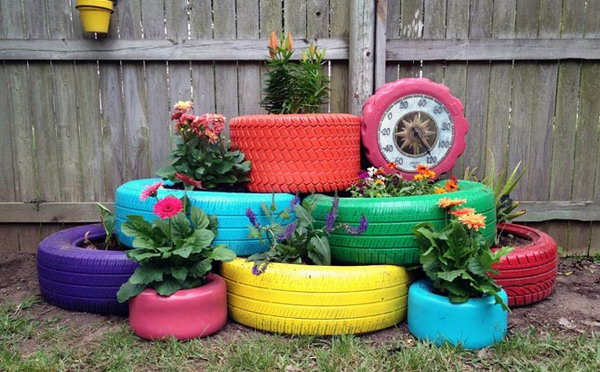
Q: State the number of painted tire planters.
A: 8